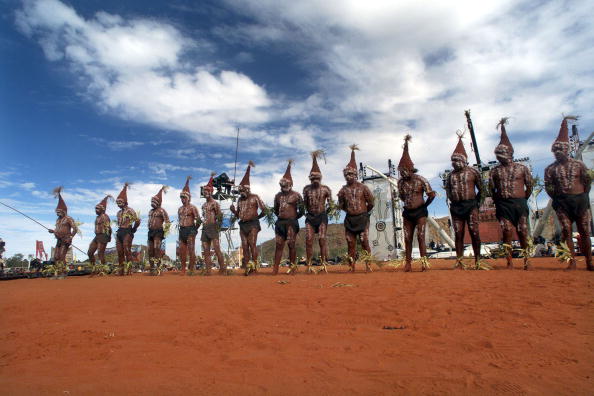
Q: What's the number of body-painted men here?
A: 14